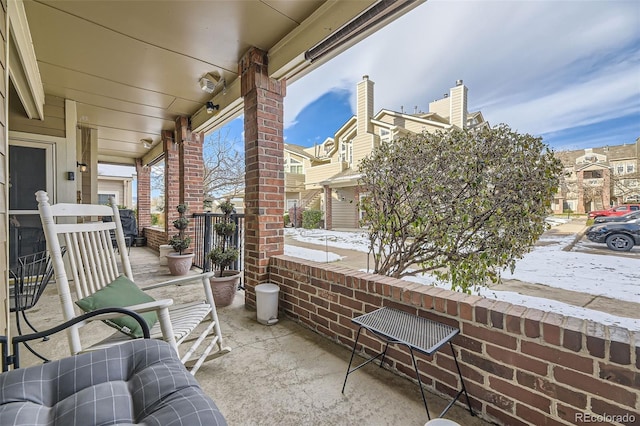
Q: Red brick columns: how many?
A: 4